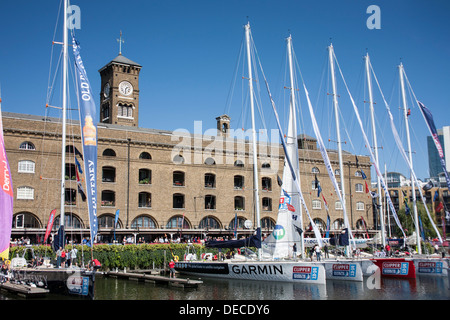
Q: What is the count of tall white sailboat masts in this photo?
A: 6